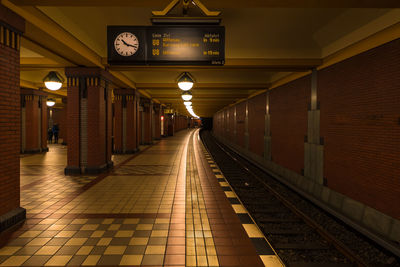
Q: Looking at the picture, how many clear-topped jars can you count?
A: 0